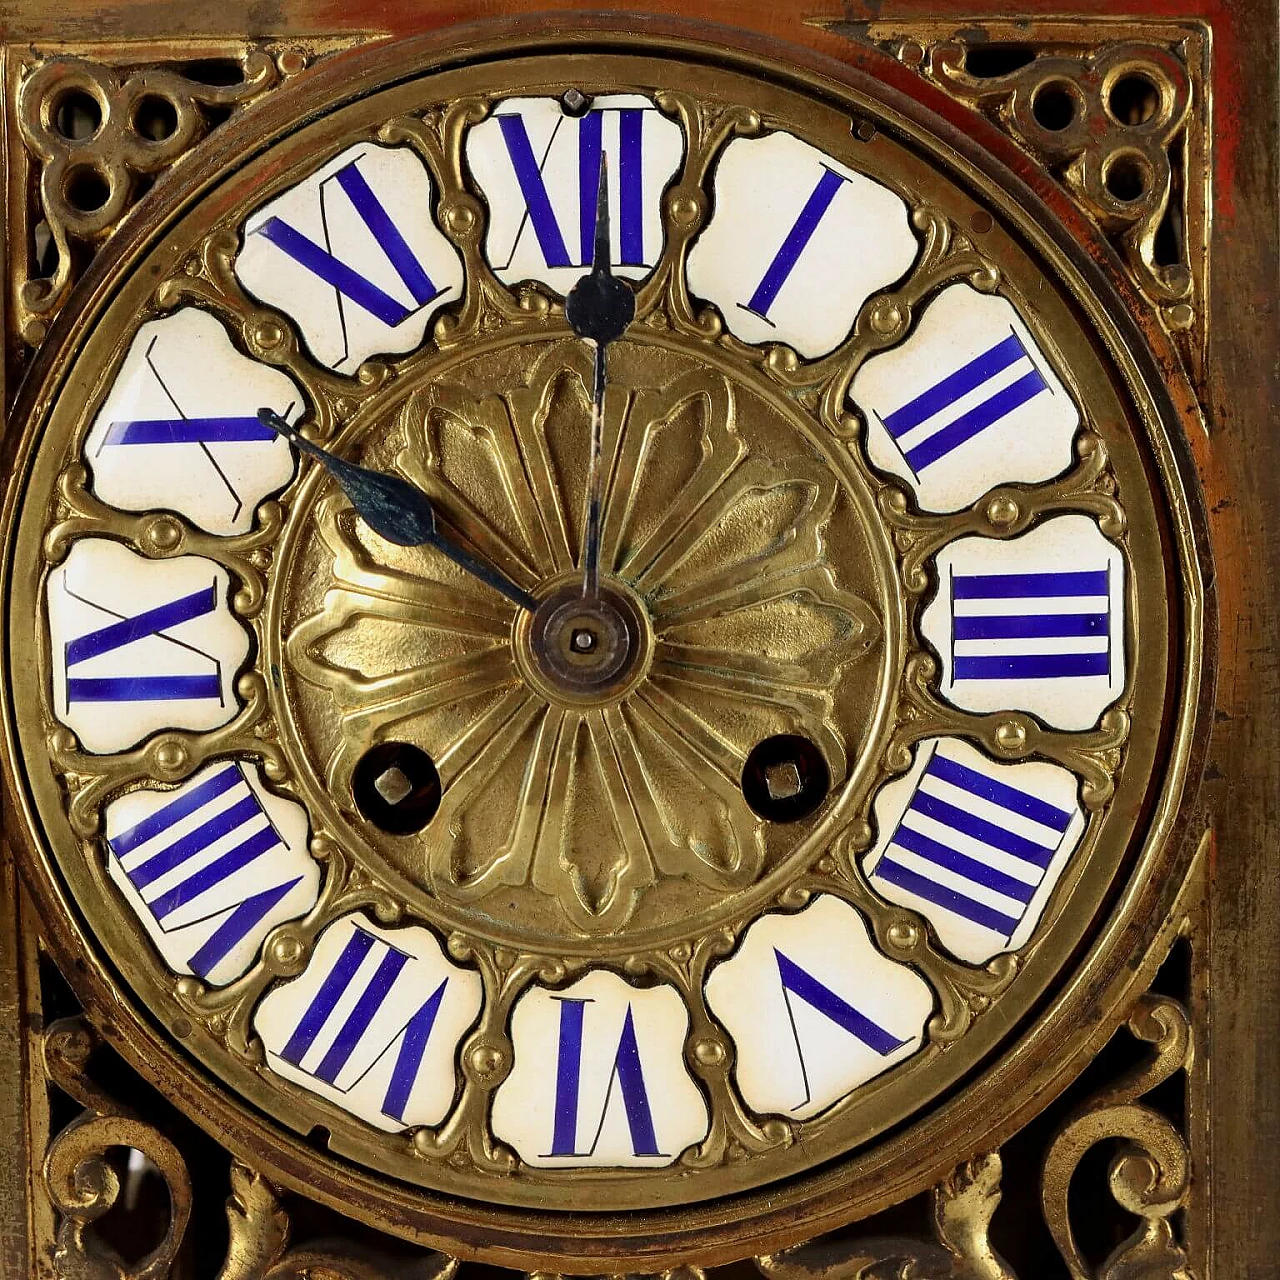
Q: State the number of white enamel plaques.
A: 12